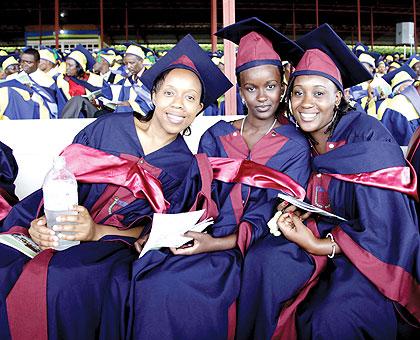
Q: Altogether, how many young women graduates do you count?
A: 3